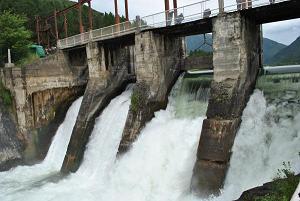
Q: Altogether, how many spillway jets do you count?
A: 4